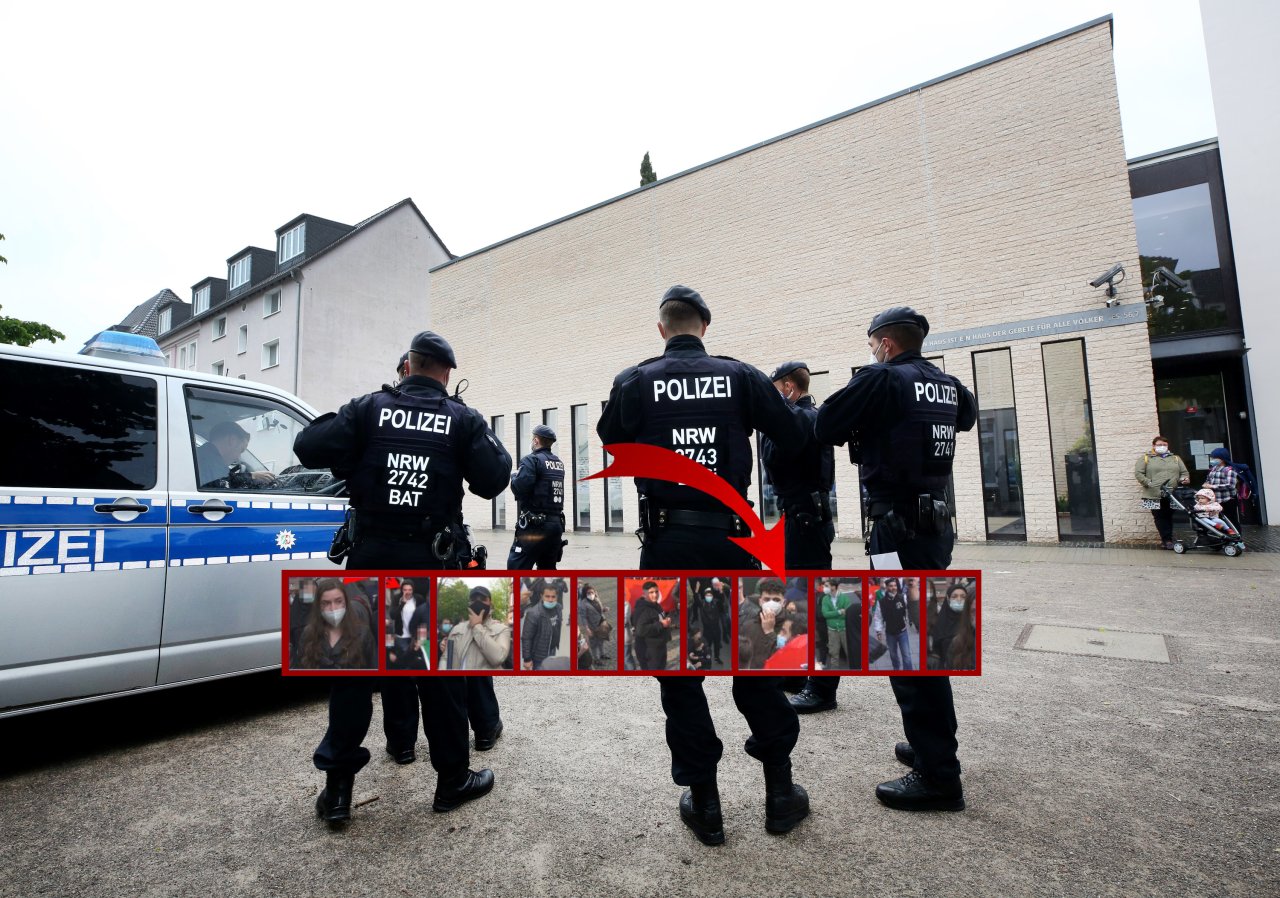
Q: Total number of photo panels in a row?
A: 11